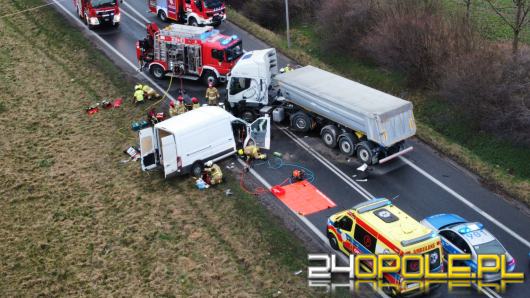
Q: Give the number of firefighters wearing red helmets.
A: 4